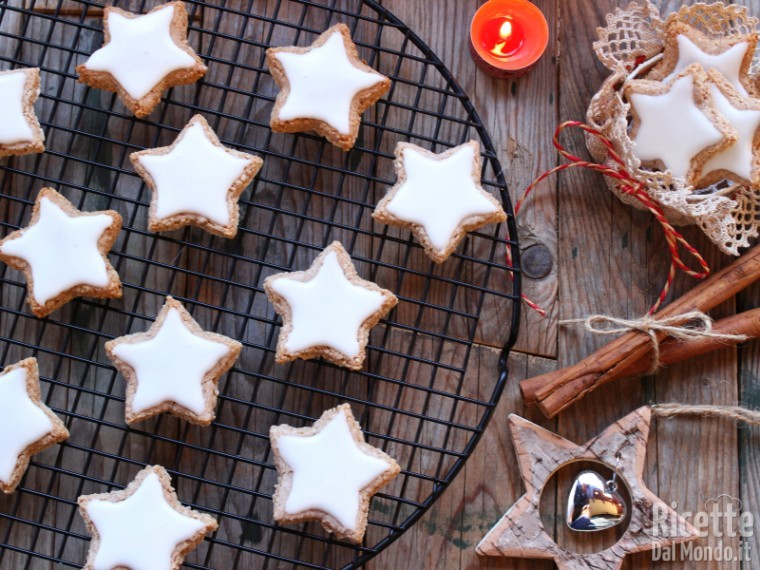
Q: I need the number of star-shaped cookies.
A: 14